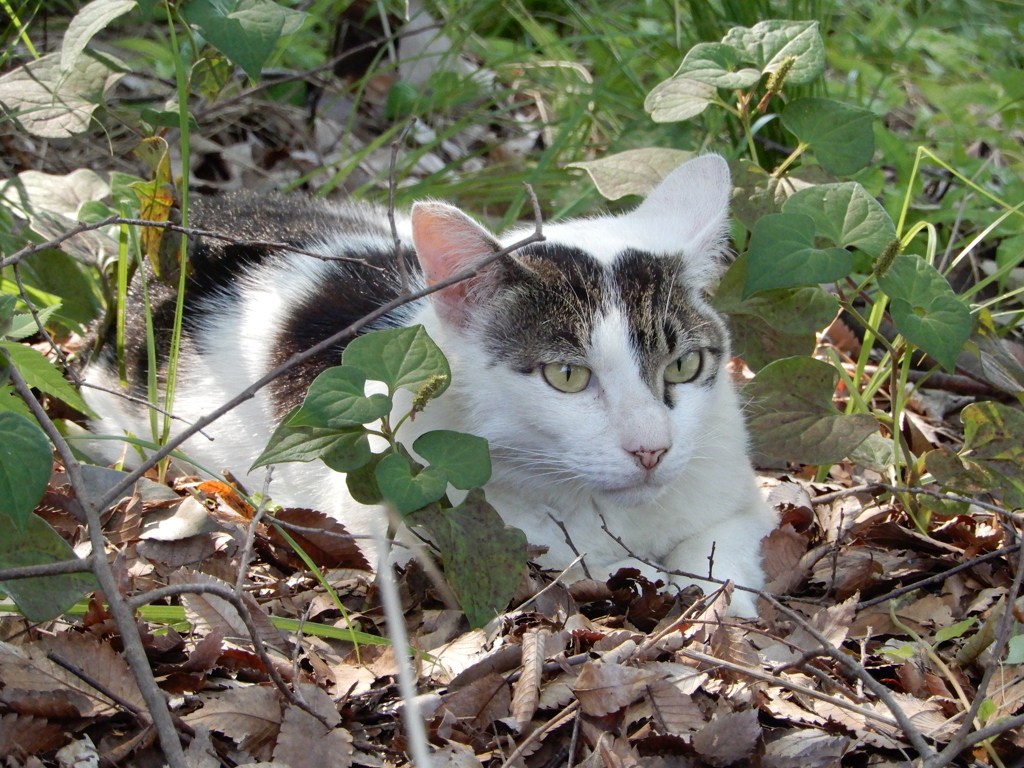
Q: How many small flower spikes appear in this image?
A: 3